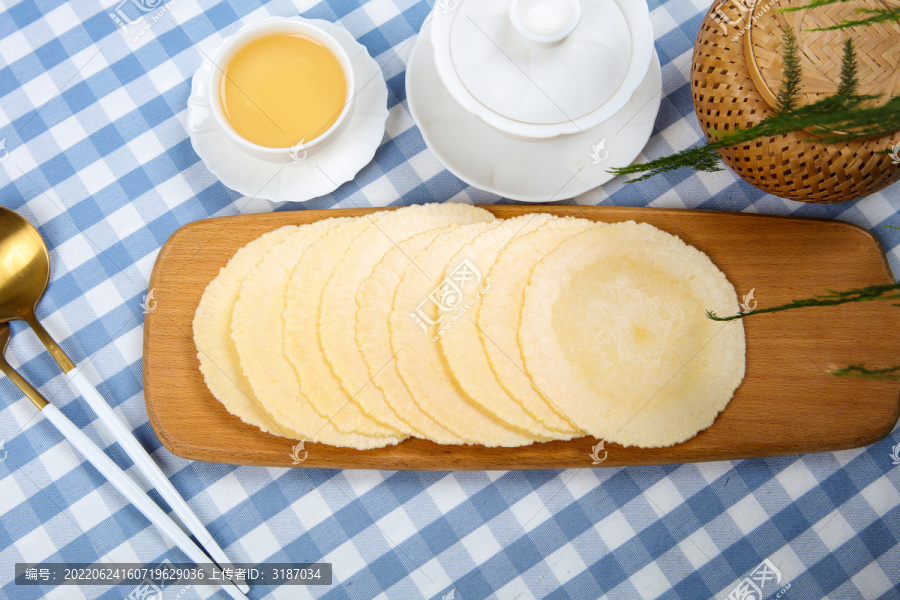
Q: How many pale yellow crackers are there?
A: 9